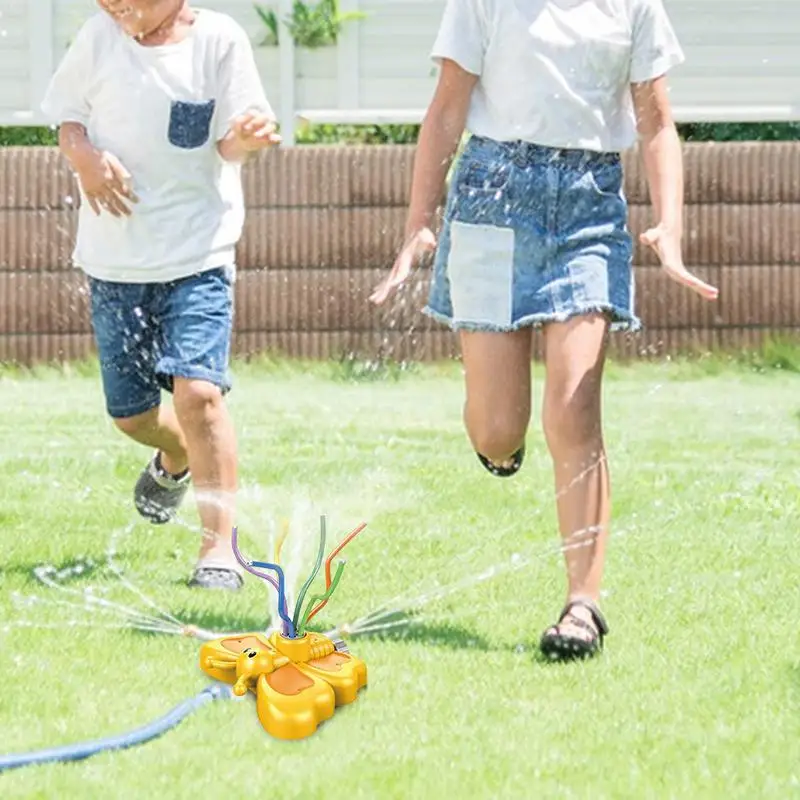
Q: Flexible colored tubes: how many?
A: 6